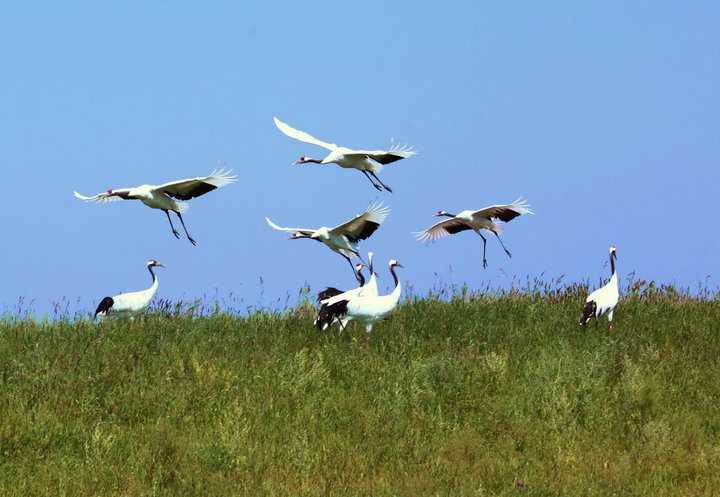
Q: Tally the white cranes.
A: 9